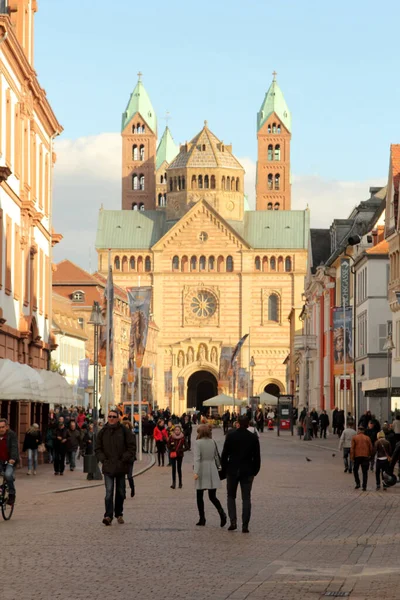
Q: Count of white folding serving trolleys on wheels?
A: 0